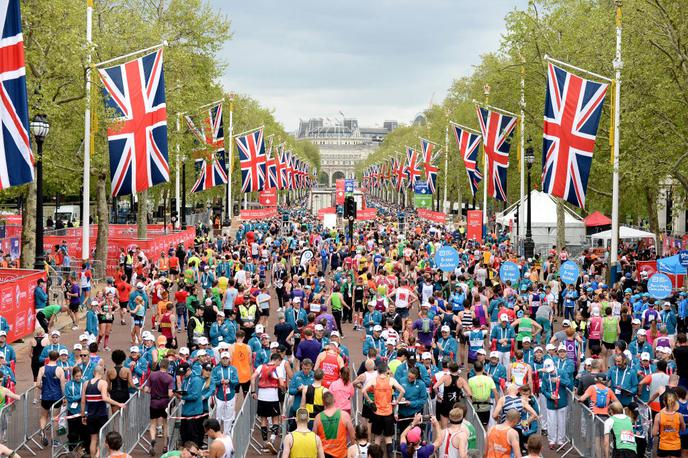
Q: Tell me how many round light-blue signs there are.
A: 4